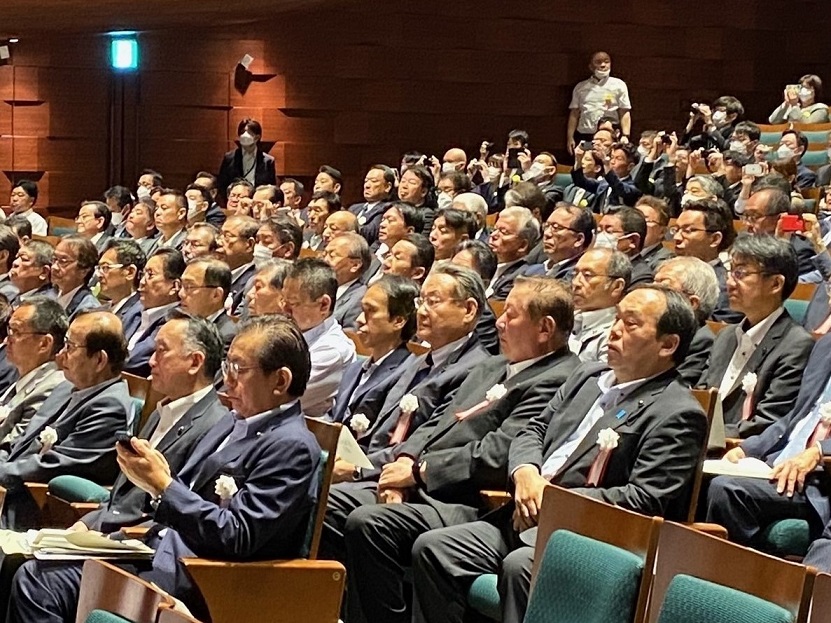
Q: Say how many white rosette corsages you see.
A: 9